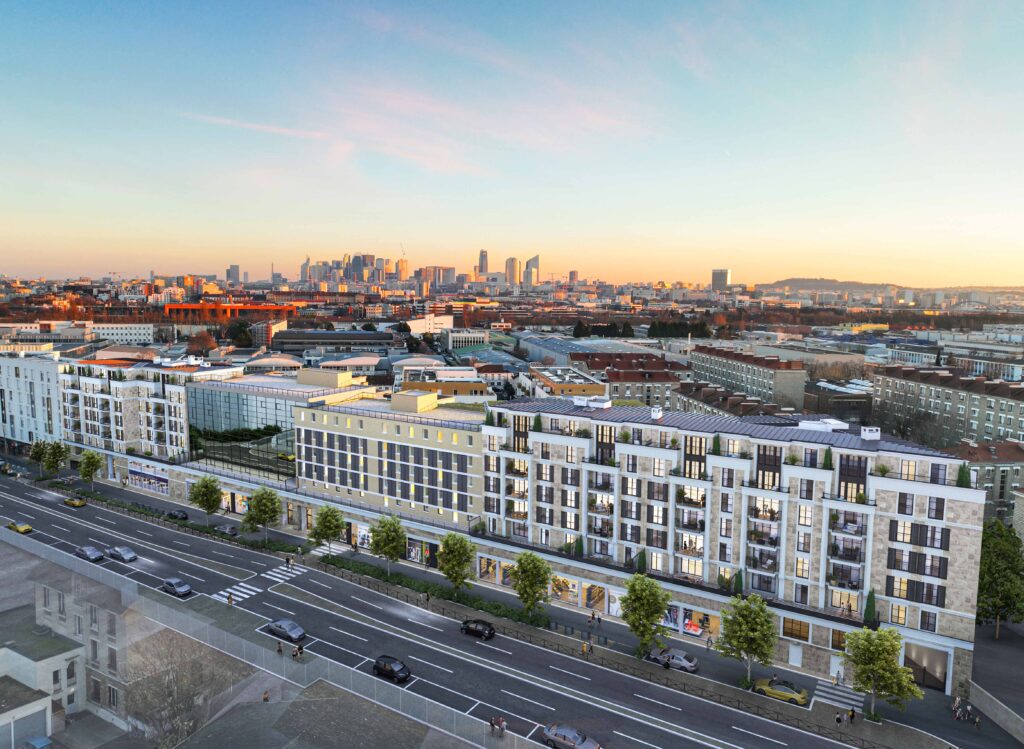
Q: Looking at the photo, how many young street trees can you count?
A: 12